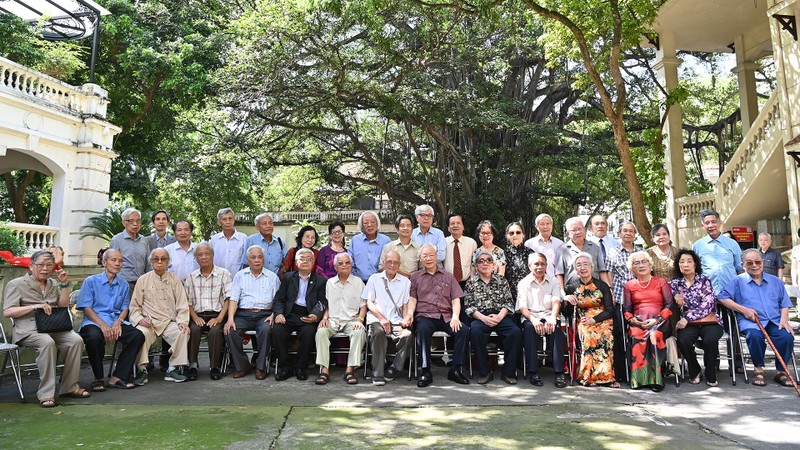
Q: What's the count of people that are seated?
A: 15